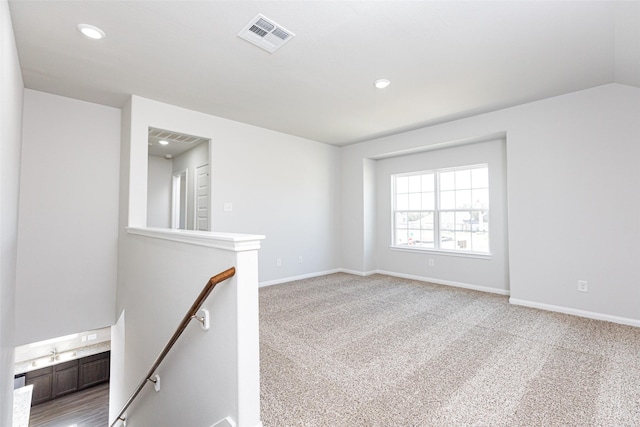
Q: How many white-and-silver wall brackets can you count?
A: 3